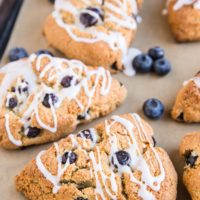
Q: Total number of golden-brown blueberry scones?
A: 6